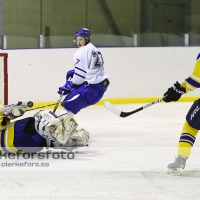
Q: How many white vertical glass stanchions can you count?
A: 4